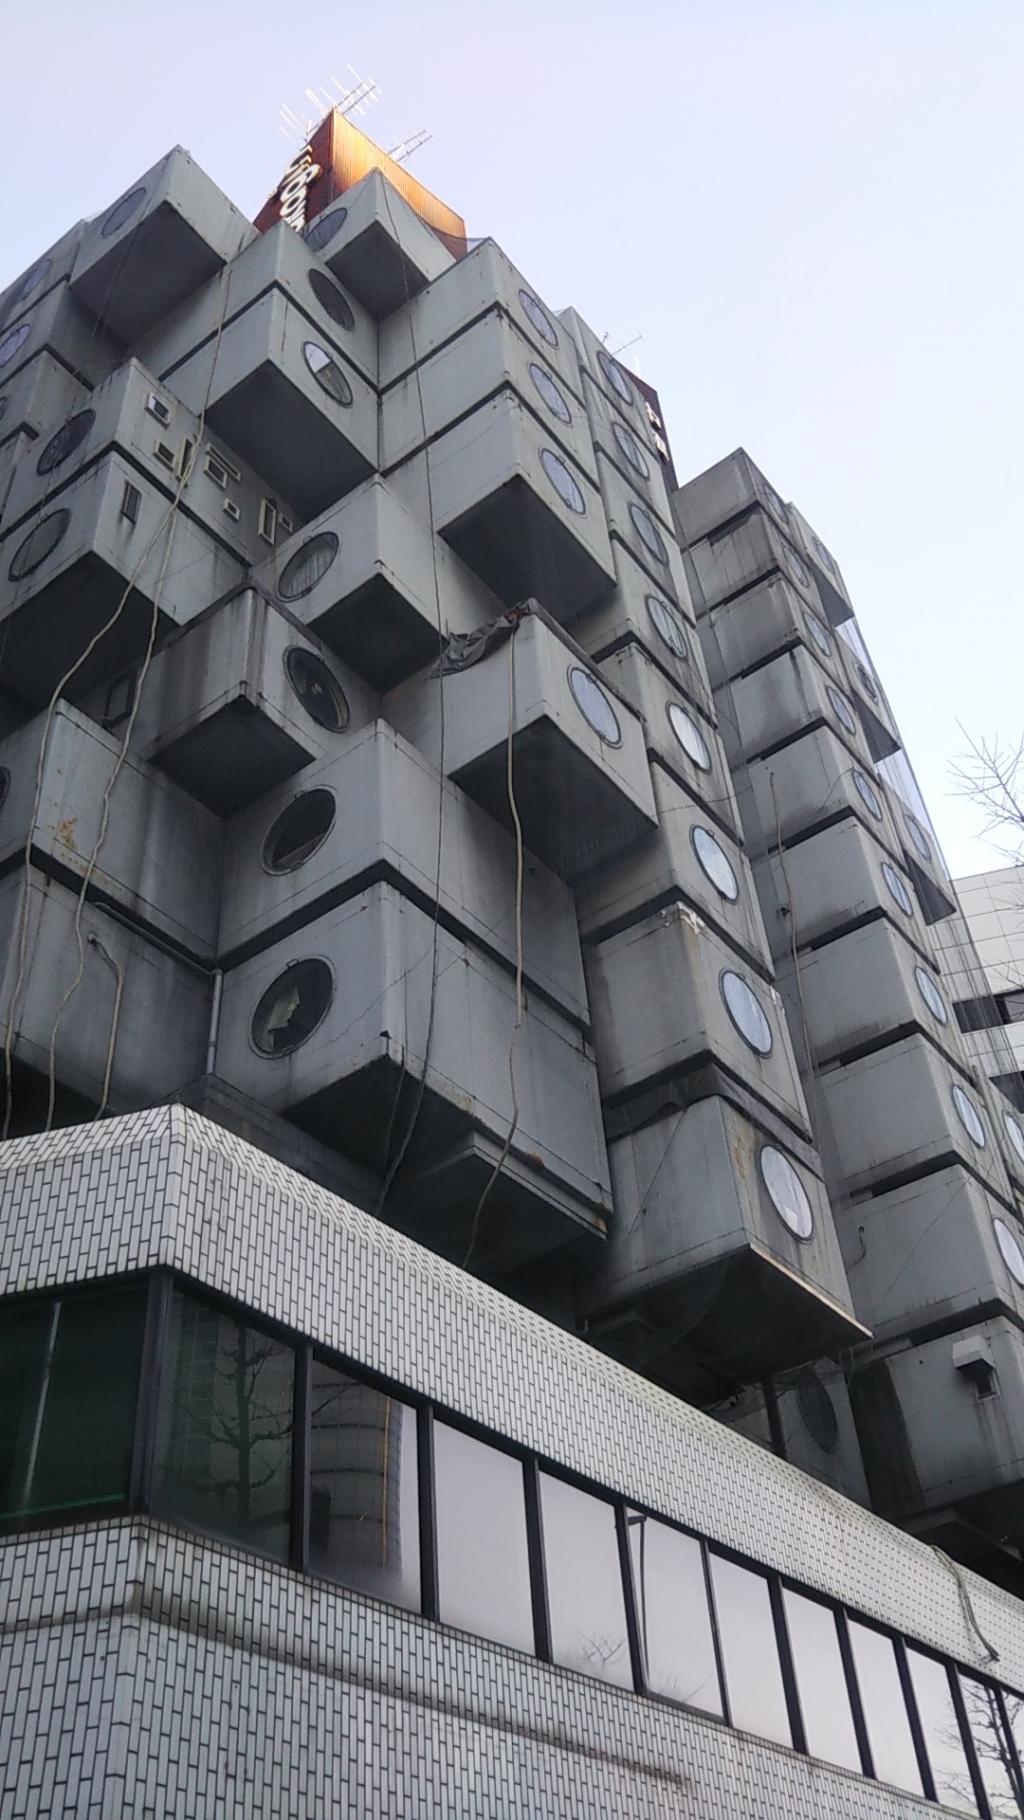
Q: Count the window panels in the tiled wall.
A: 12